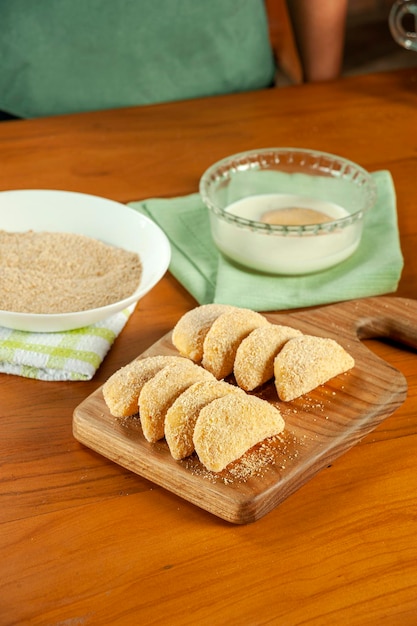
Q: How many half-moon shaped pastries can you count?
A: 8